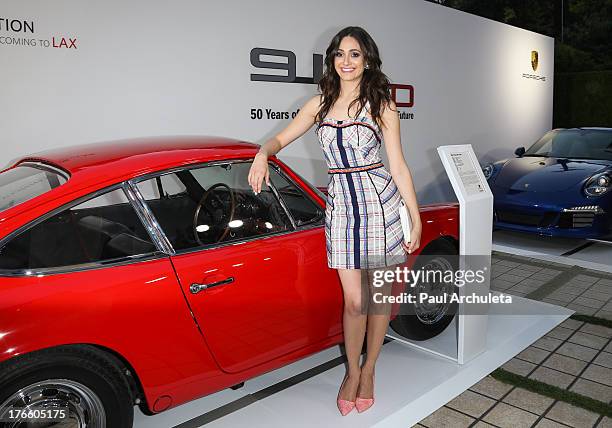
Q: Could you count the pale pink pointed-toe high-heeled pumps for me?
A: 2